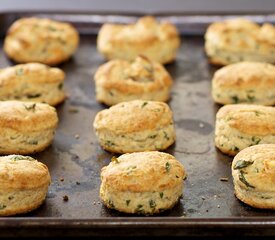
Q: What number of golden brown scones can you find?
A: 12